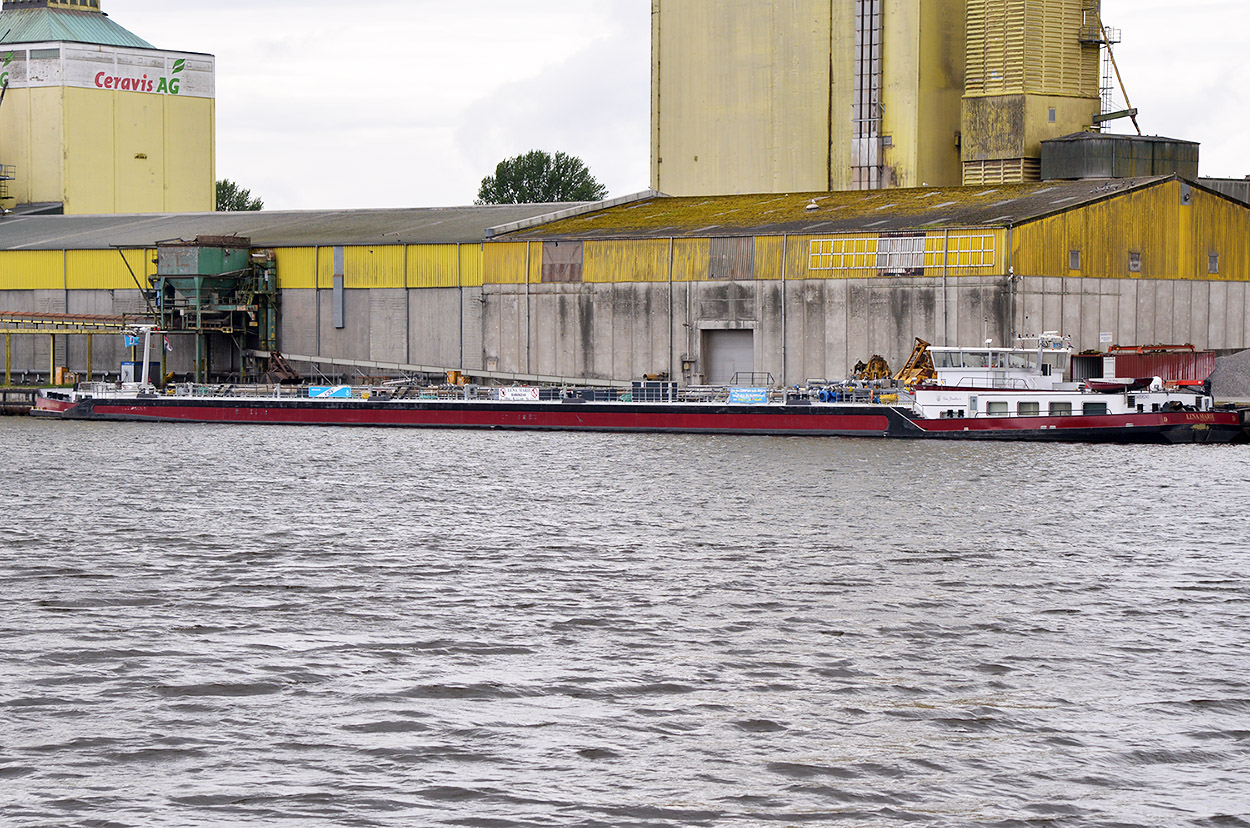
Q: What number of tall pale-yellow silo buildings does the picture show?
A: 2